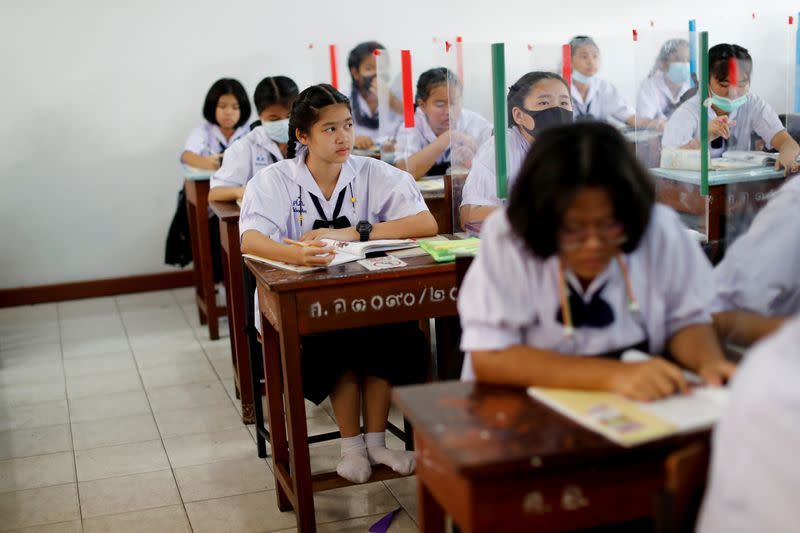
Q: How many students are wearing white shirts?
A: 12